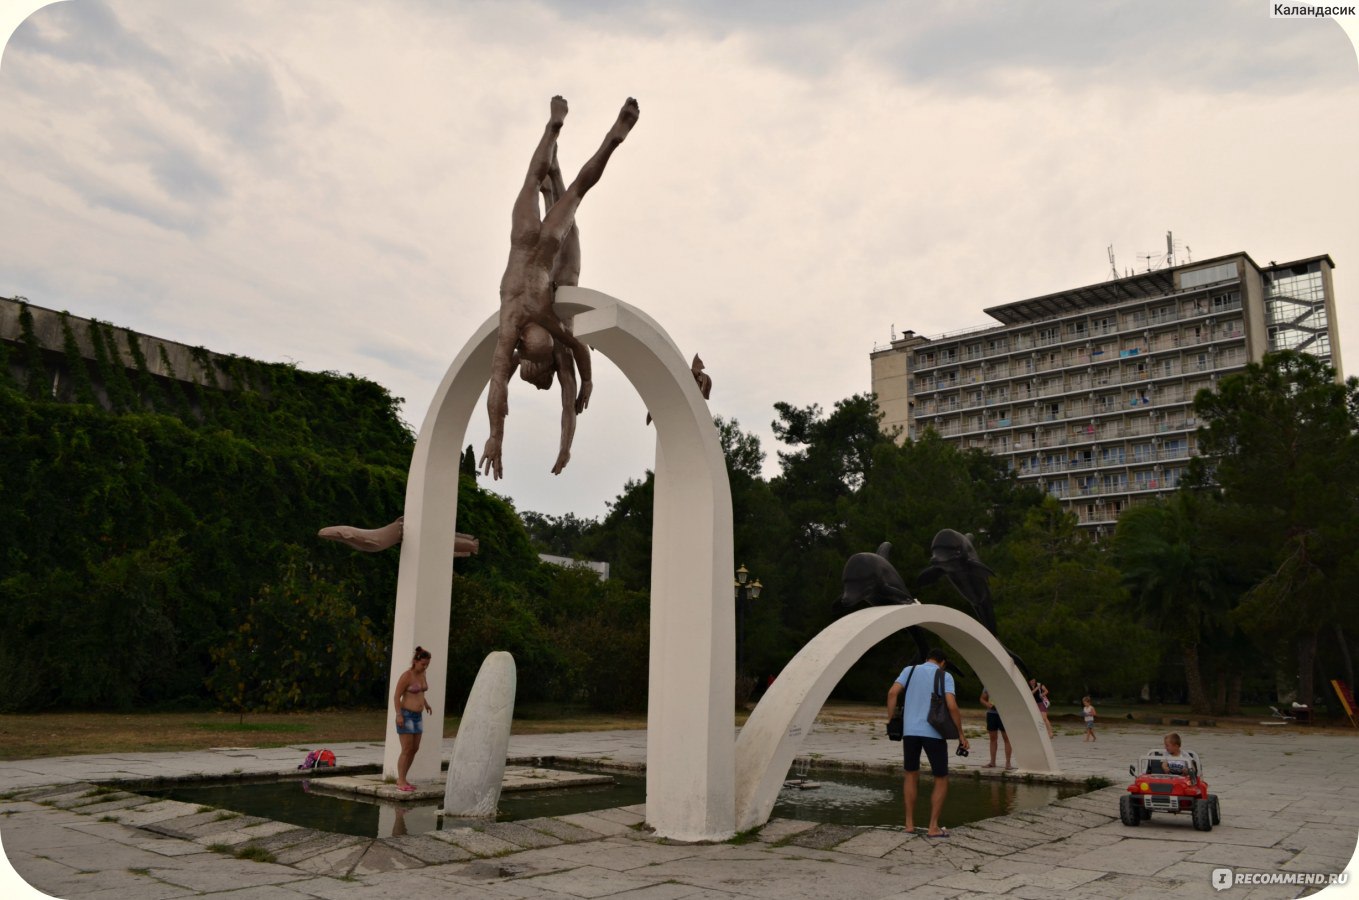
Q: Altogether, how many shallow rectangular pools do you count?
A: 2